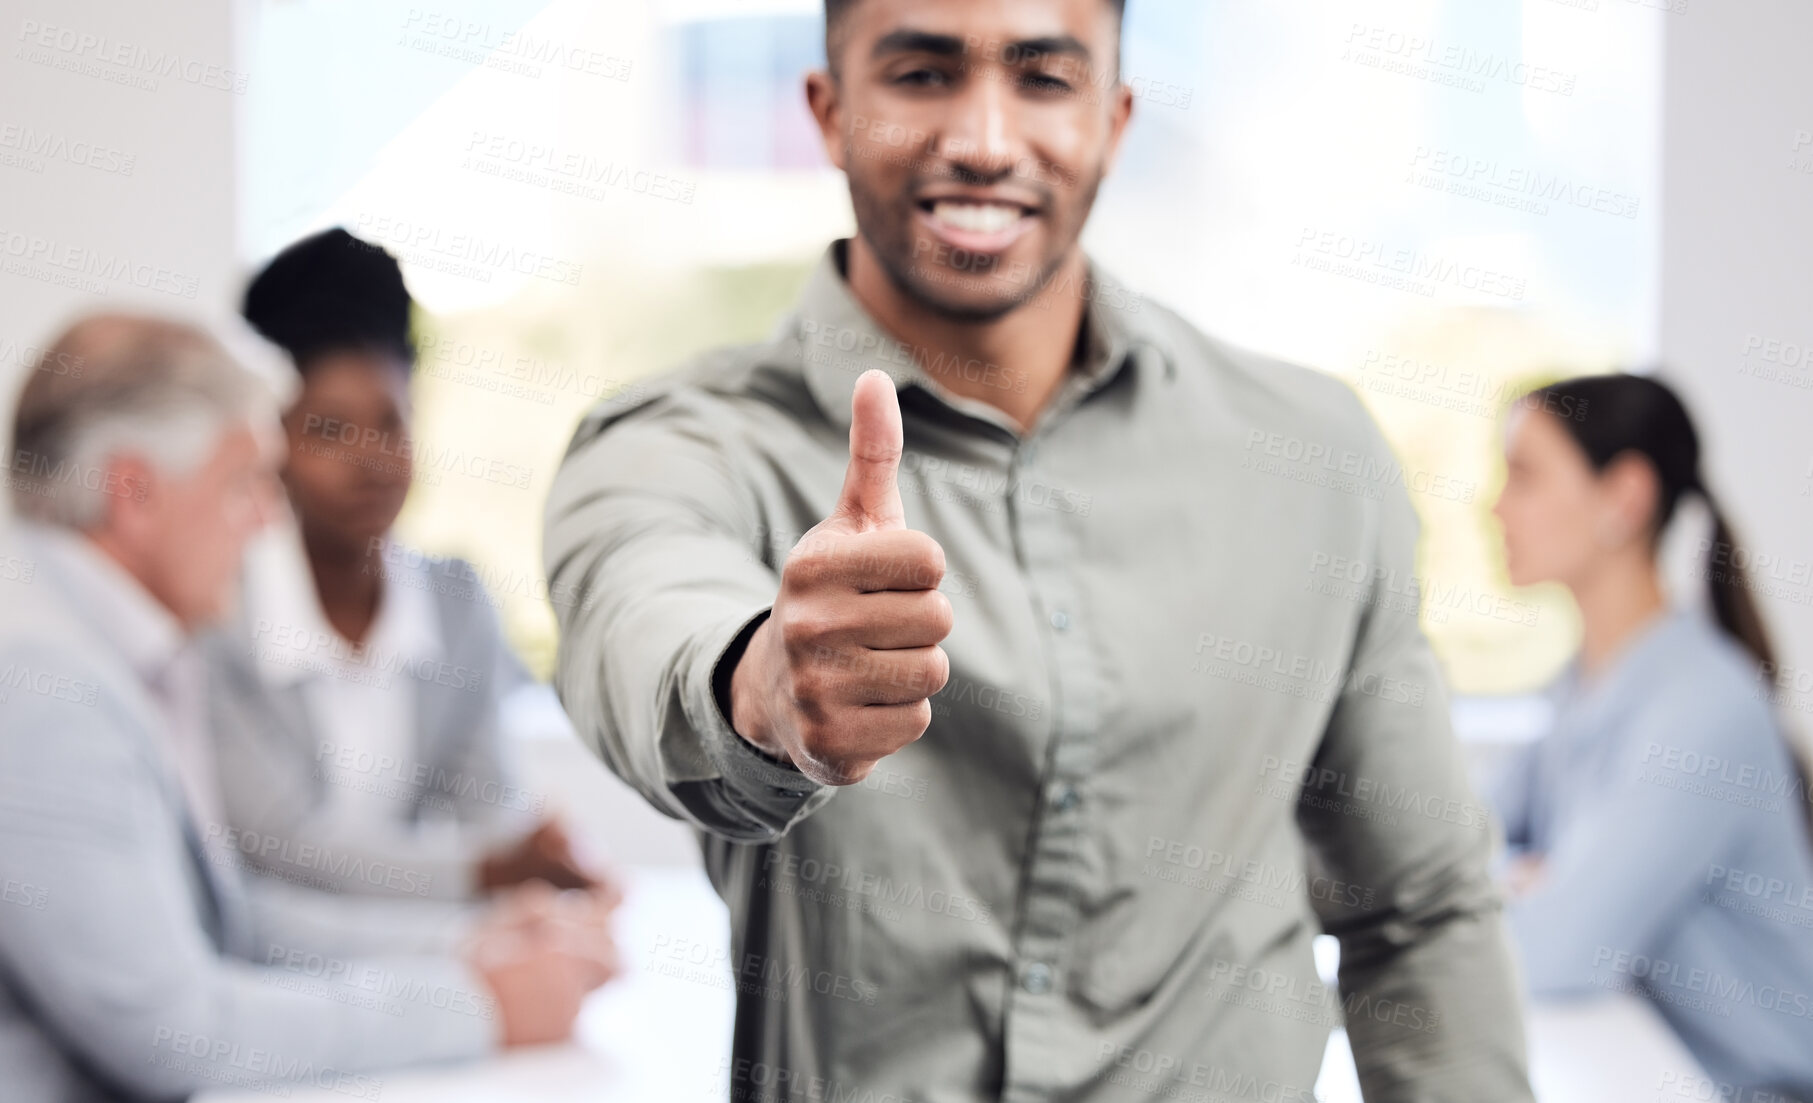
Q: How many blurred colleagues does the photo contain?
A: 3